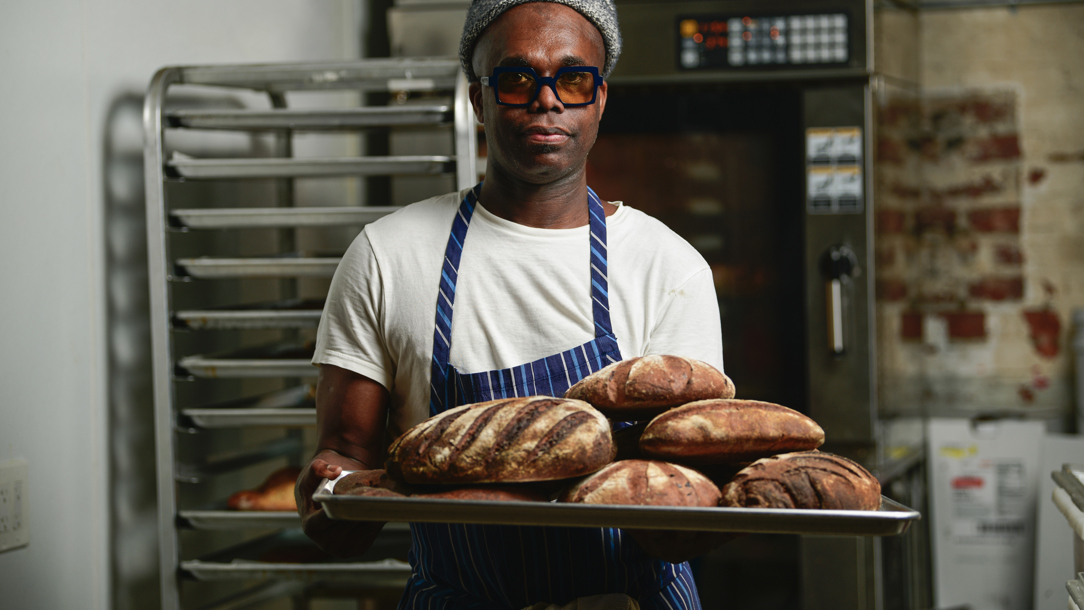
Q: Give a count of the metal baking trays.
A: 10